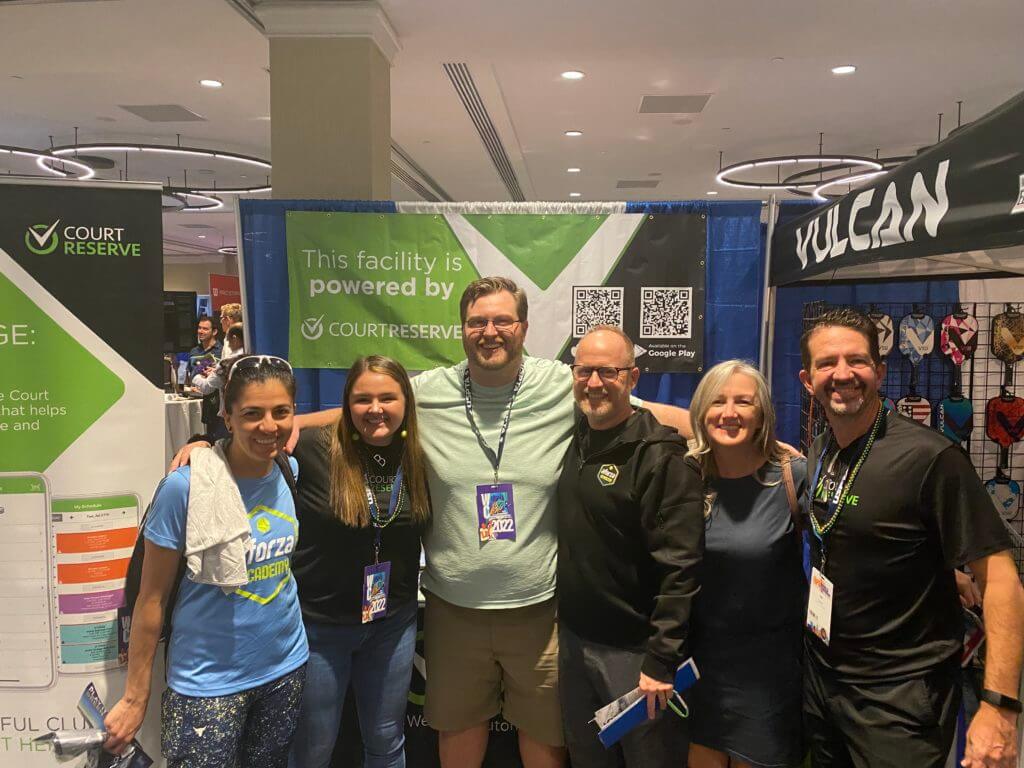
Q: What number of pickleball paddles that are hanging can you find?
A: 9